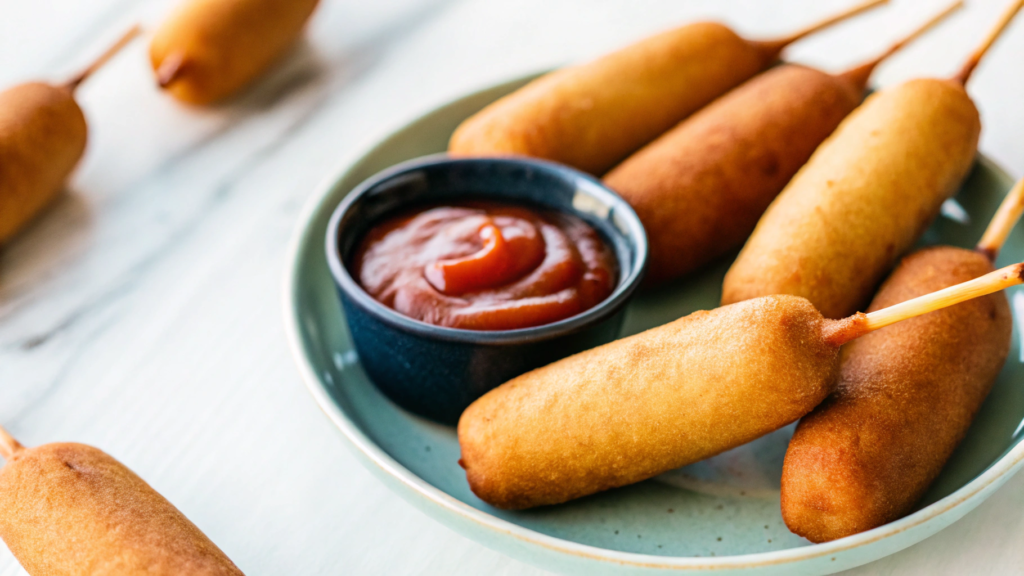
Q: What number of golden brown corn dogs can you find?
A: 8